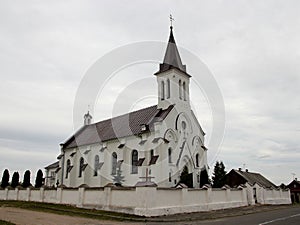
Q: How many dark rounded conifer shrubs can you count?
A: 4